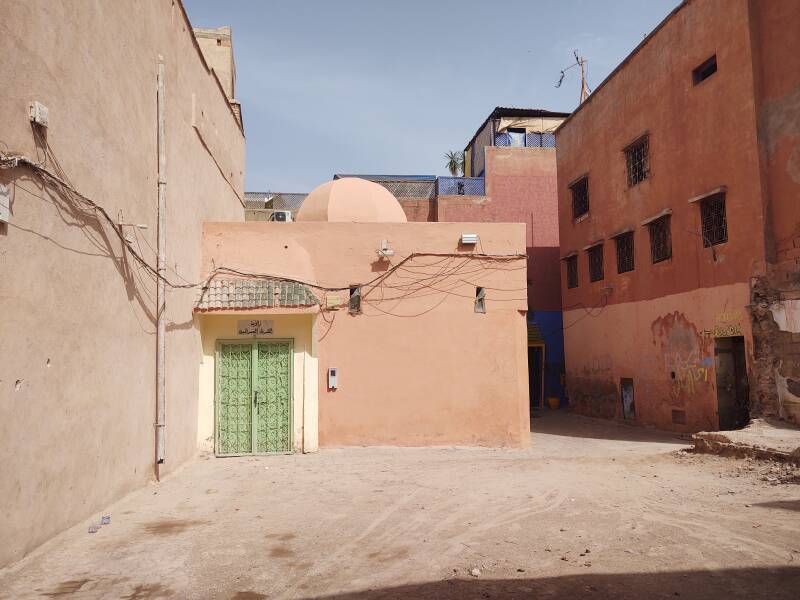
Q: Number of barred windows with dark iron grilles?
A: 7